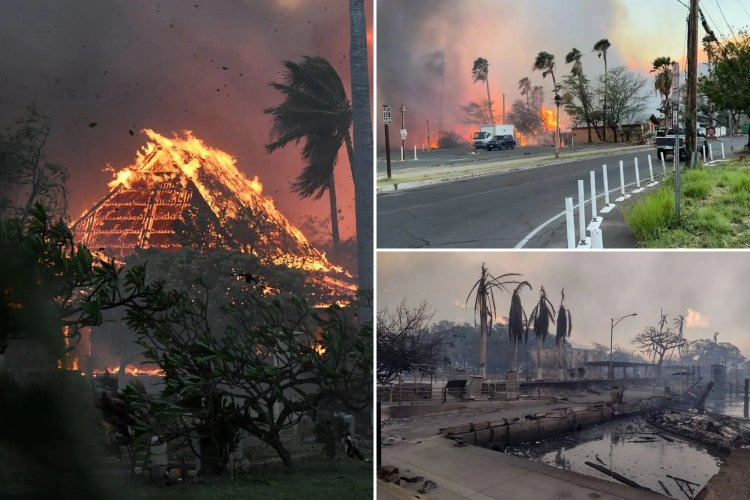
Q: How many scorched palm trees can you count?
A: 4